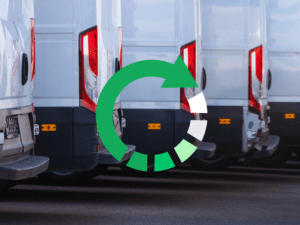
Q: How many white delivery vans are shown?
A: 5